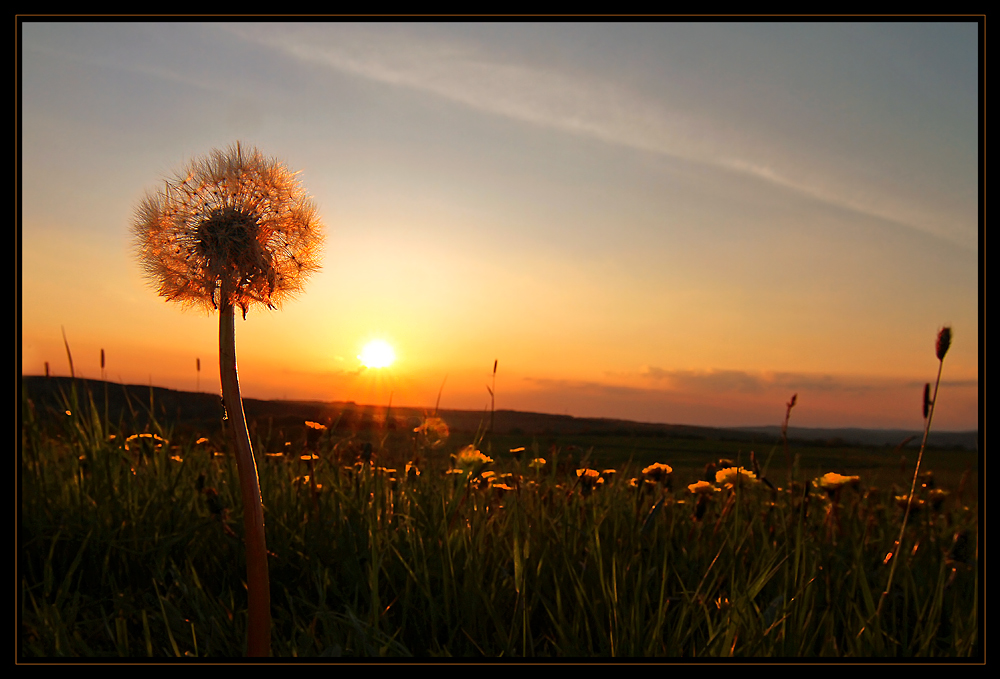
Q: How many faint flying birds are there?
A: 0